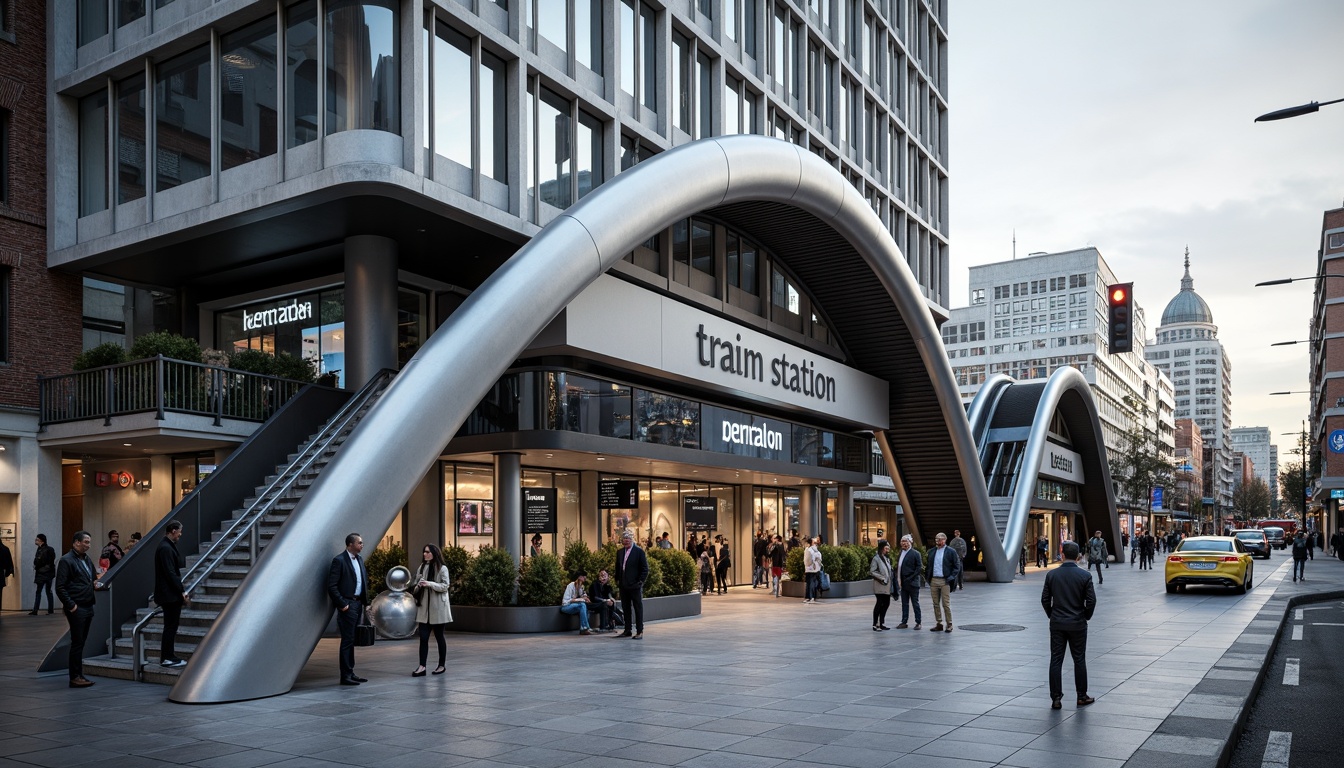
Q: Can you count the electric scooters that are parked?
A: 0